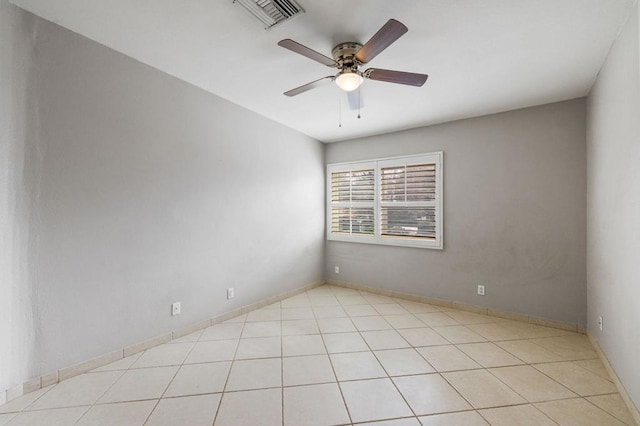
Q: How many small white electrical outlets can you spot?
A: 5